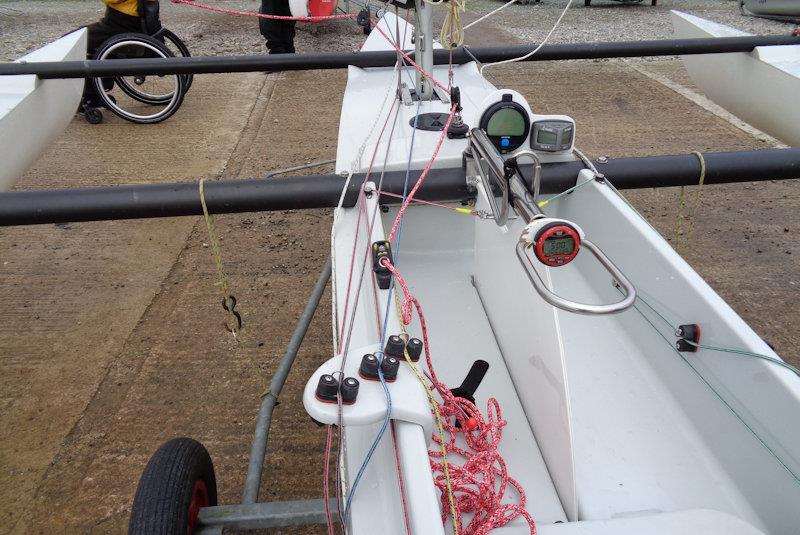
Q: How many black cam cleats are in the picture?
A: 4